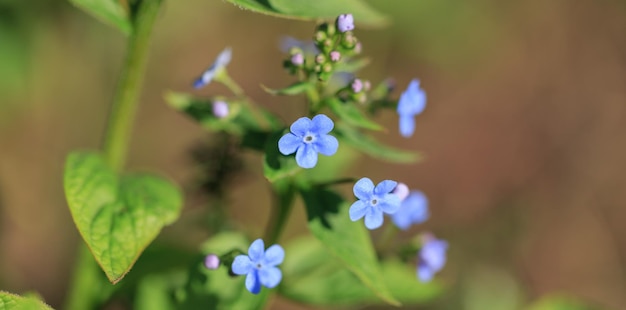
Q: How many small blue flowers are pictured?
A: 7